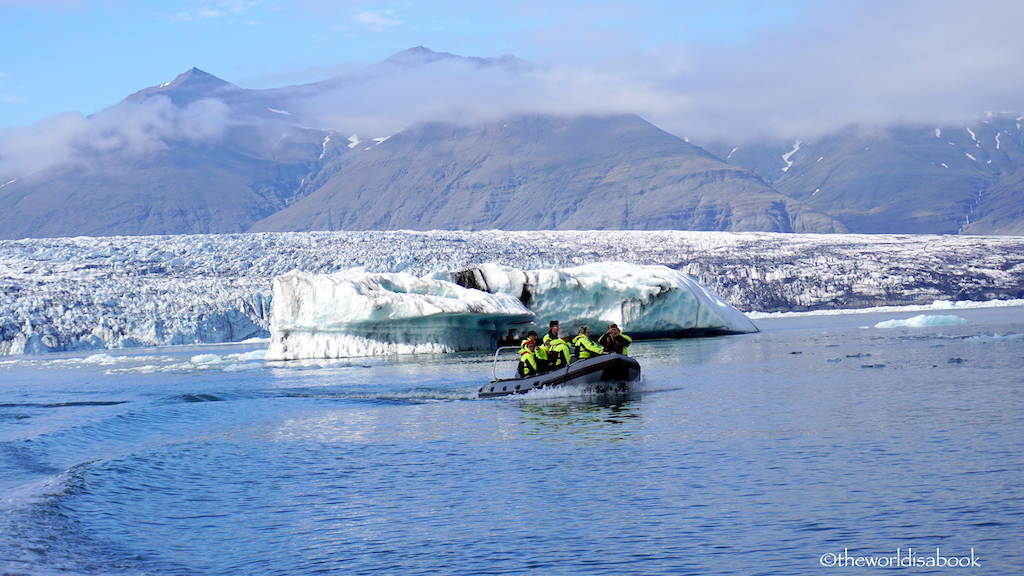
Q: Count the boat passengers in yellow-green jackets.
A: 7